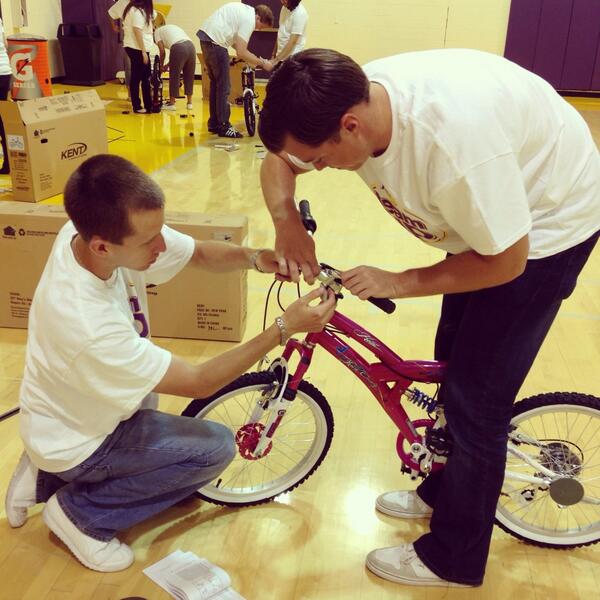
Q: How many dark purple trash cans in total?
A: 1